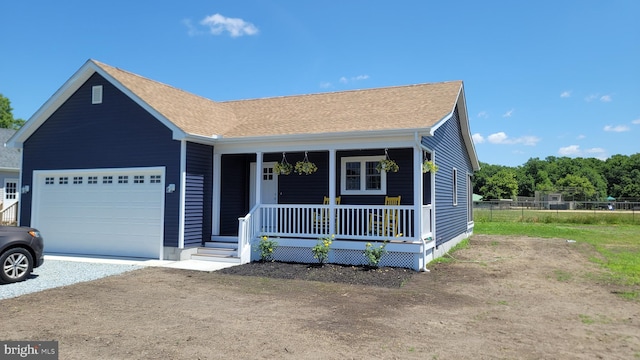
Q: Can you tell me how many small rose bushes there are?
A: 3